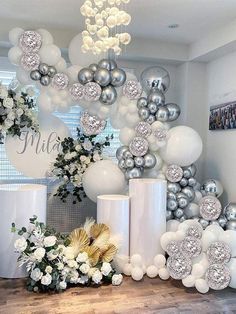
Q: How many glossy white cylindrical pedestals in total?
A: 3